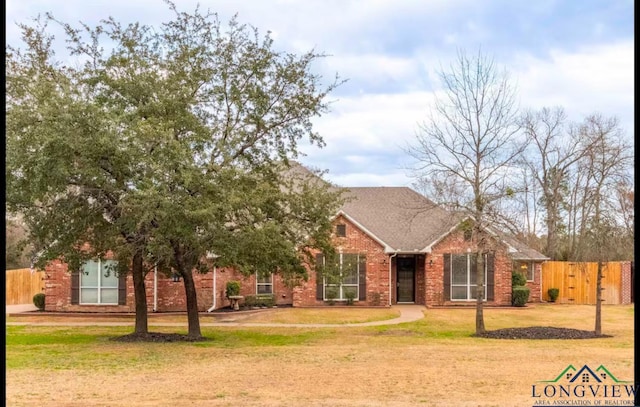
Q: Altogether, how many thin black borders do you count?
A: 2